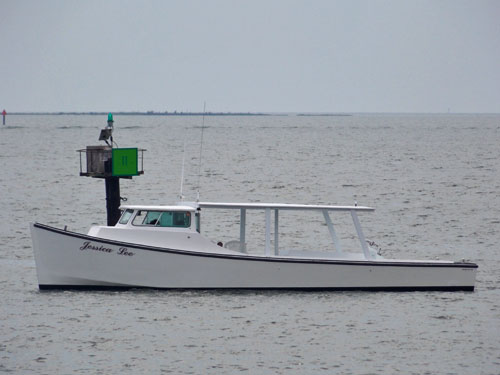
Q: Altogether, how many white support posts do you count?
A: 5